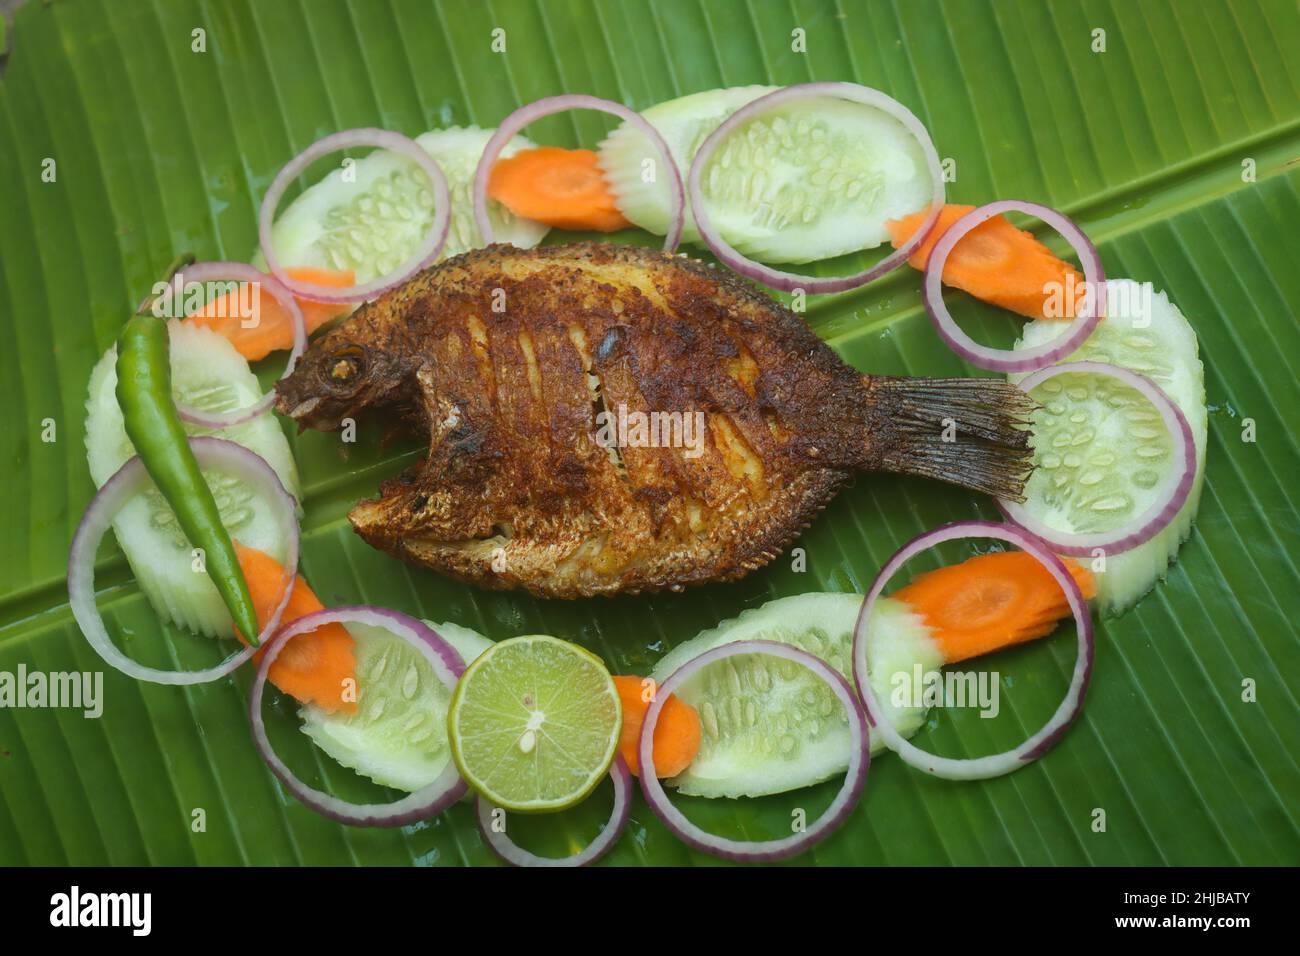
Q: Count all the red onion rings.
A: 11